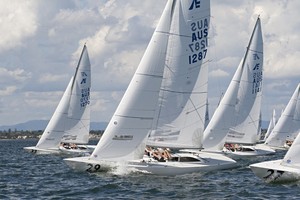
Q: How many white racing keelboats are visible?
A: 5